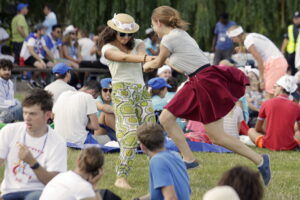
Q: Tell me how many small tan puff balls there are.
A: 0